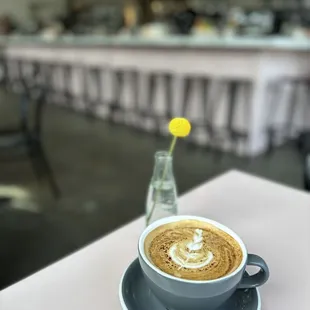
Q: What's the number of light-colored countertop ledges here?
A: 1